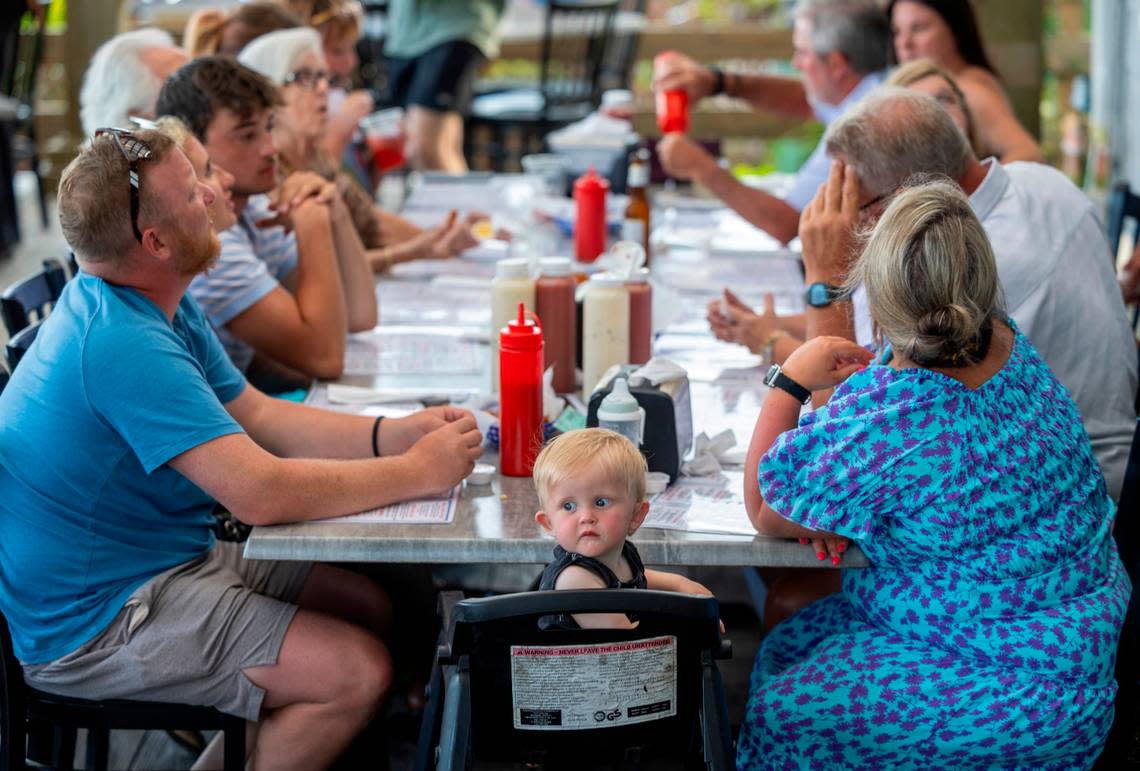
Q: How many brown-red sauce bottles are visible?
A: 2